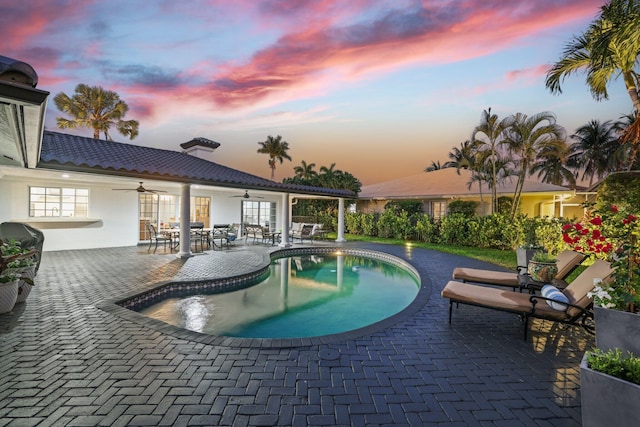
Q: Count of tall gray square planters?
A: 3